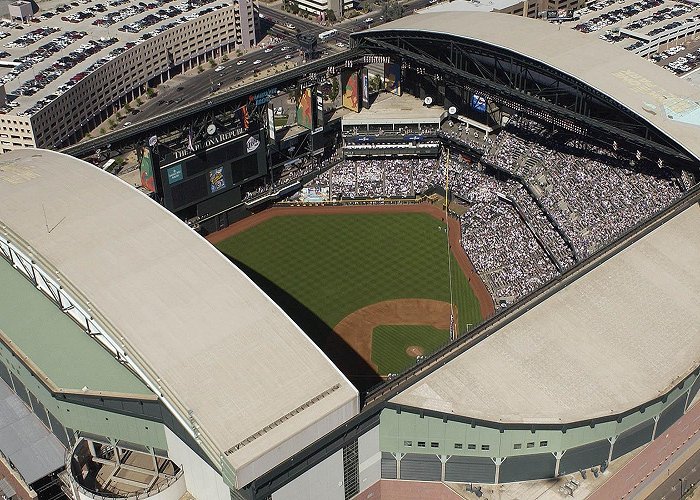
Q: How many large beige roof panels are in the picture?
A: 3